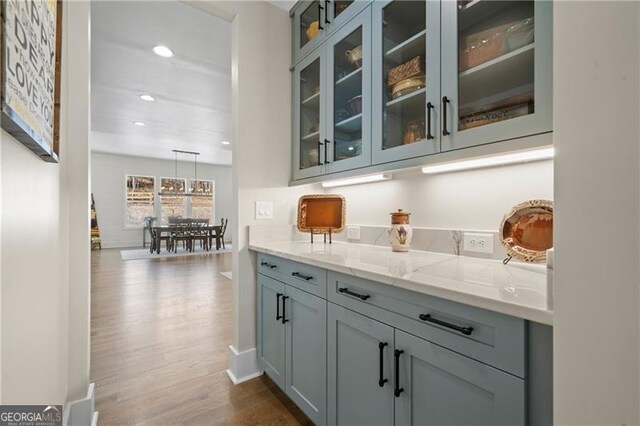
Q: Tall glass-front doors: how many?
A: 4